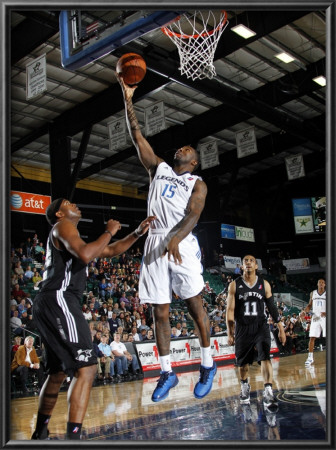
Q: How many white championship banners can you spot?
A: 6